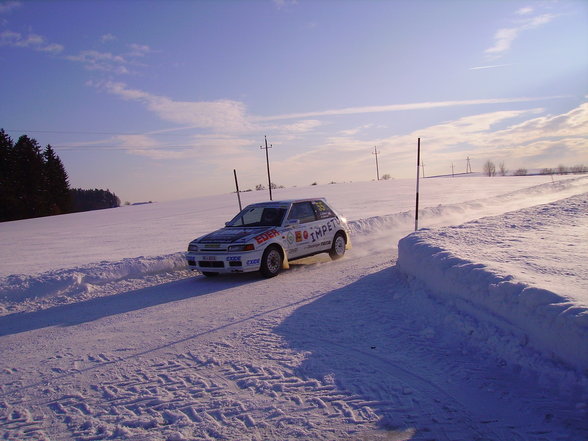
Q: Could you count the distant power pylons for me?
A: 5